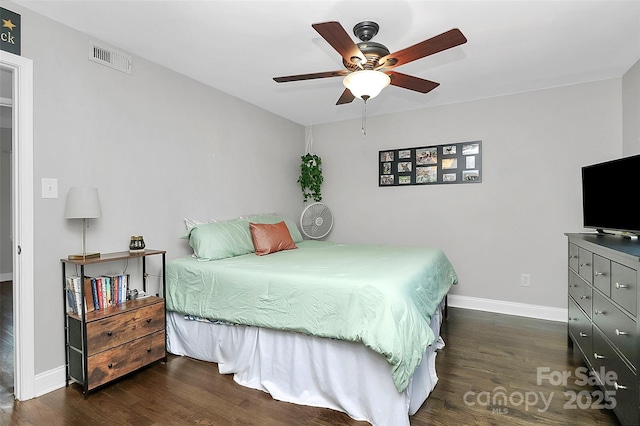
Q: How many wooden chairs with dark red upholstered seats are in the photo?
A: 0